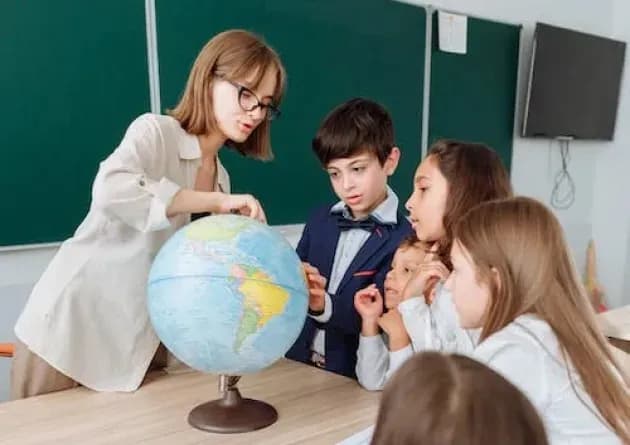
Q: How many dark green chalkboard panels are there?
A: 3